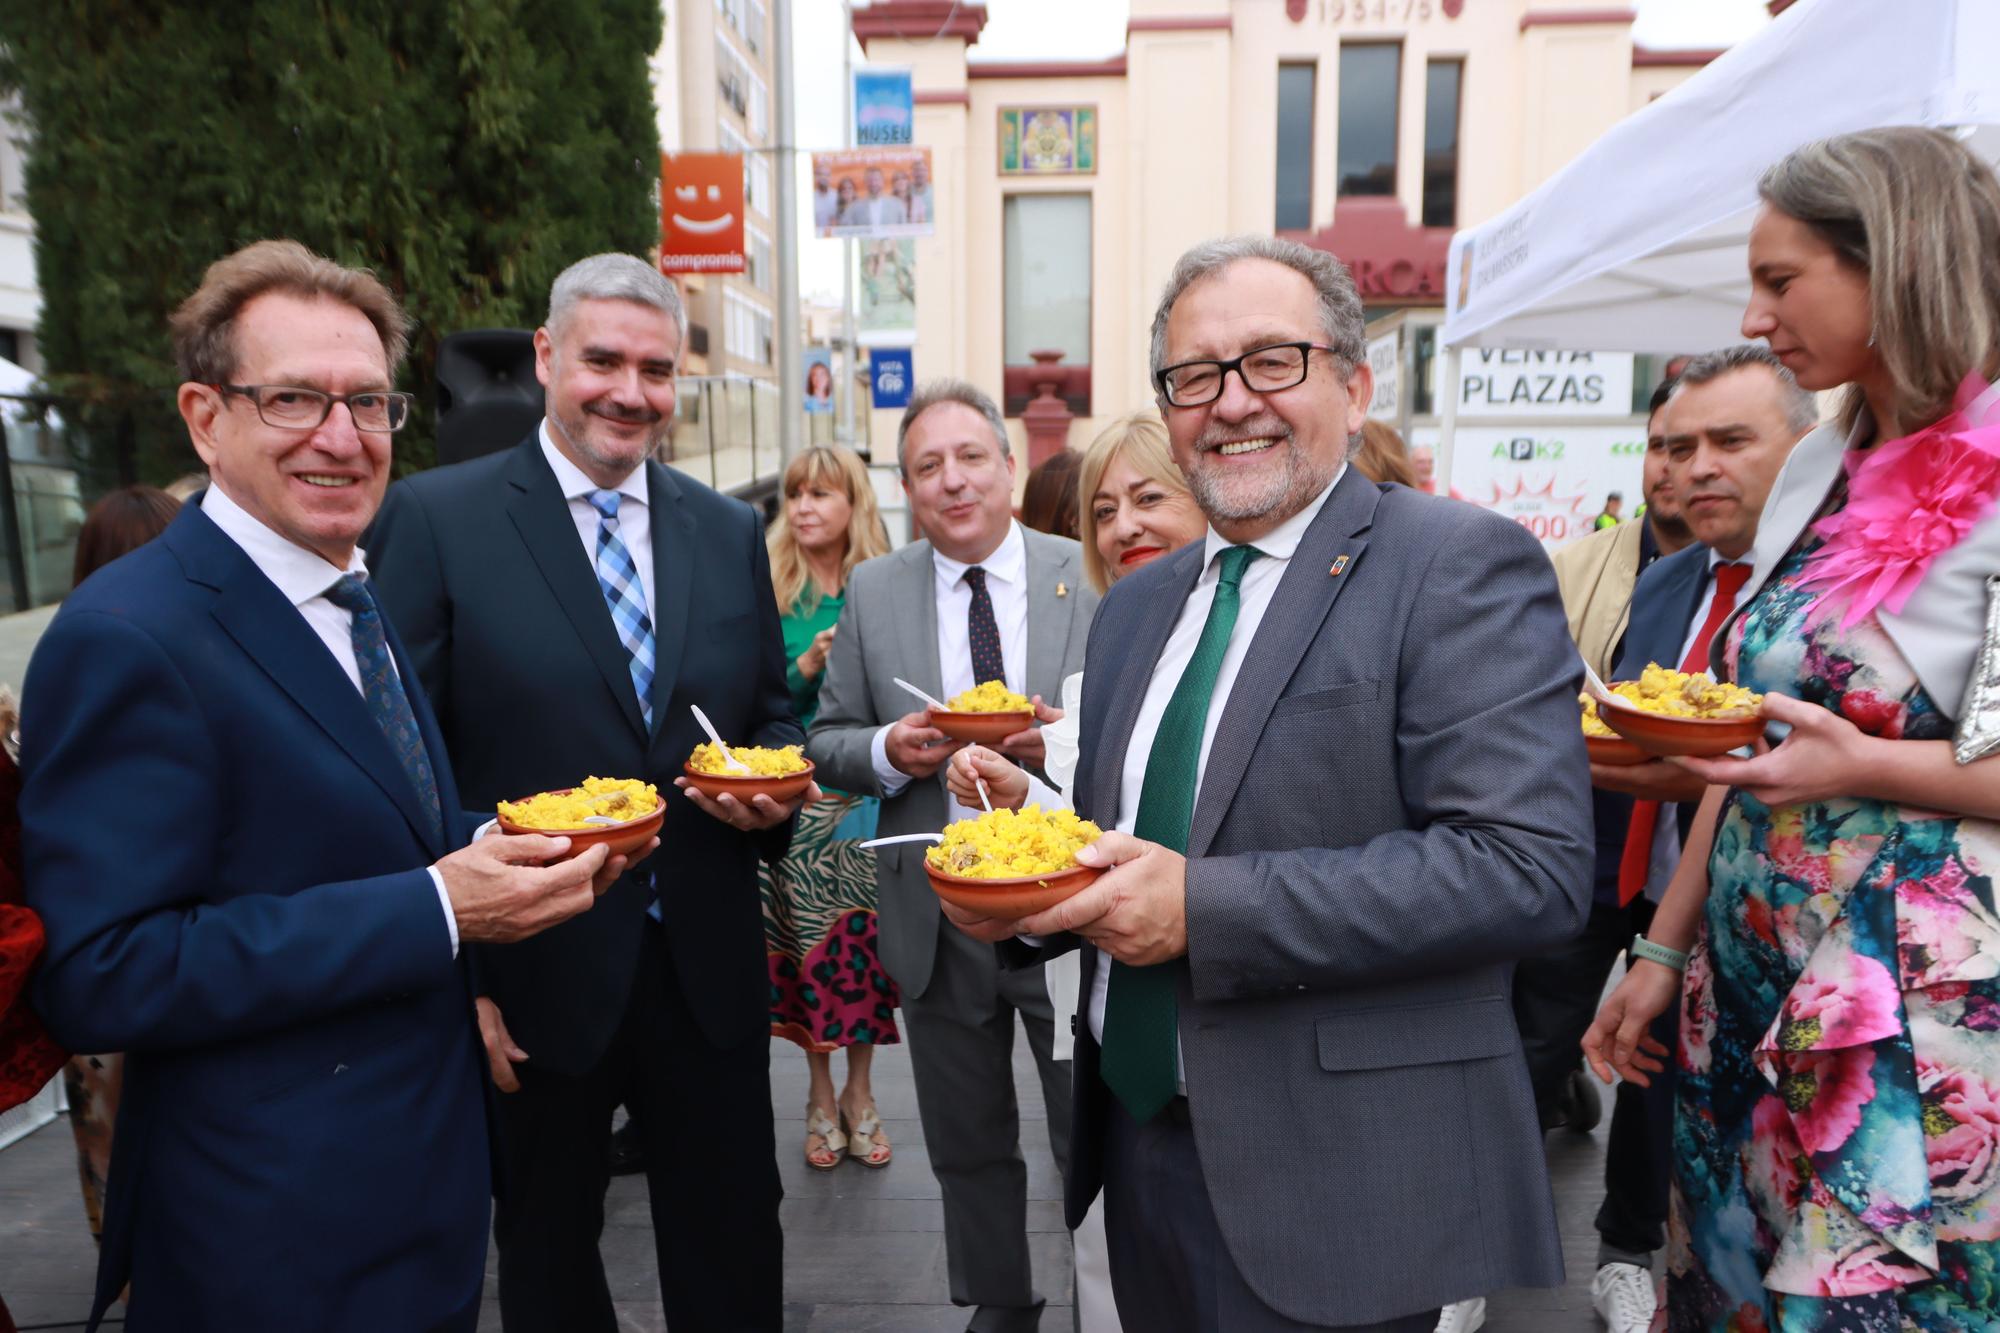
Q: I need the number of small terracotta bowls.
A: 6